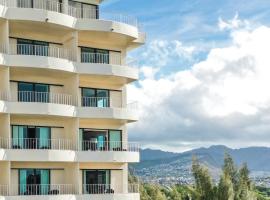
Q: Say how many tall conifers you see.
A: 3